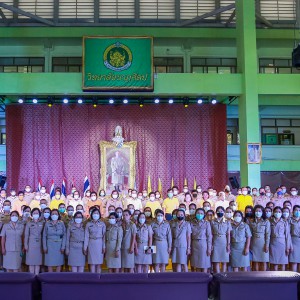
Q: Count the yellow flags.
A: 5